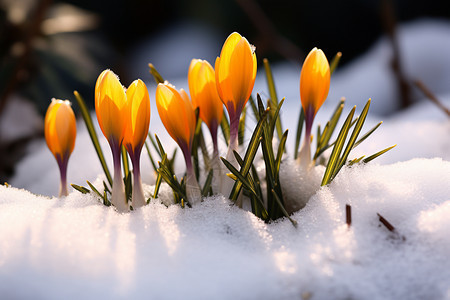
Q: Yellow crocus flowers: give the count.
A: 7